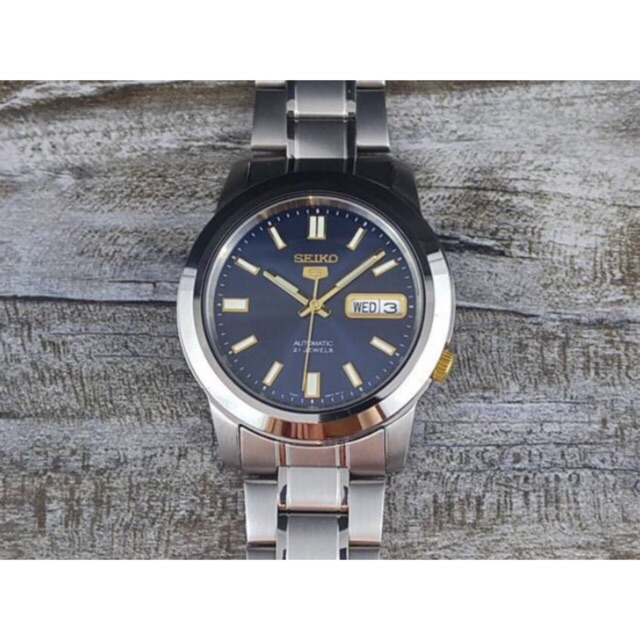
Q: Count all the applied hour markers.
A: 11